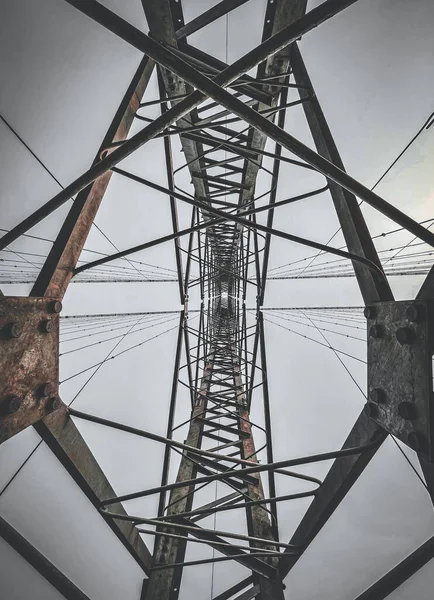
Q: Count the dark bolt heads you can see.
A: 14